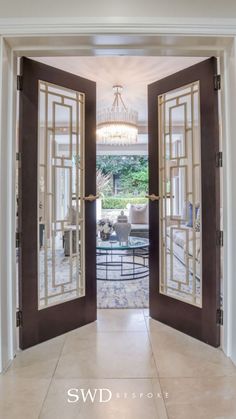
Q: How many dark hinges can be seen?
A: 8